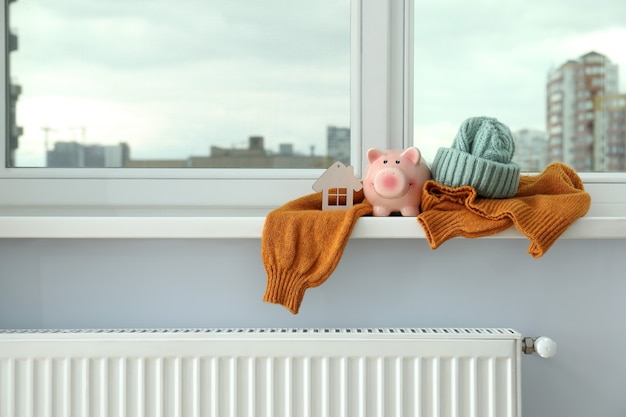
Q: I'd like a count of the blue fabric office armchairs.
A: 0